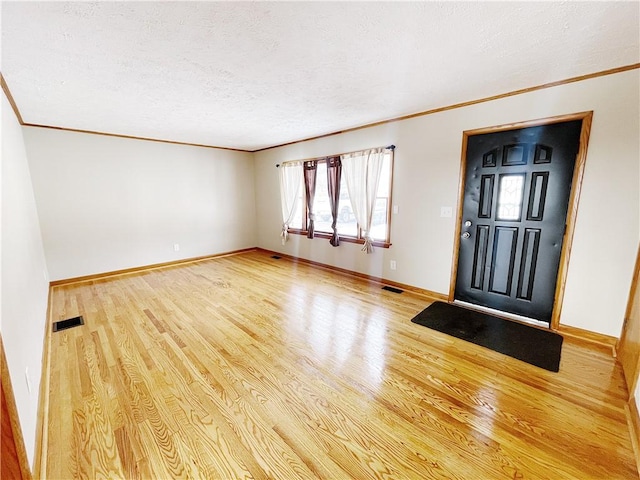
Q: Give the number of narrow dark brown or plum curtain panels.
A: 2